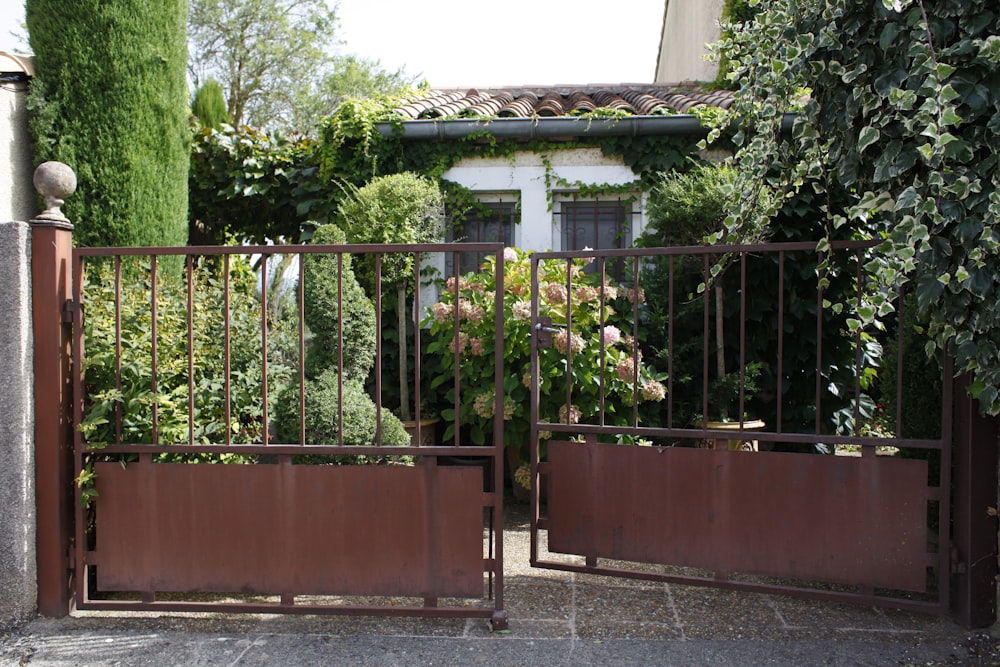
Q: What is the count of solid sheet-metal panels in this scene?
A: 2